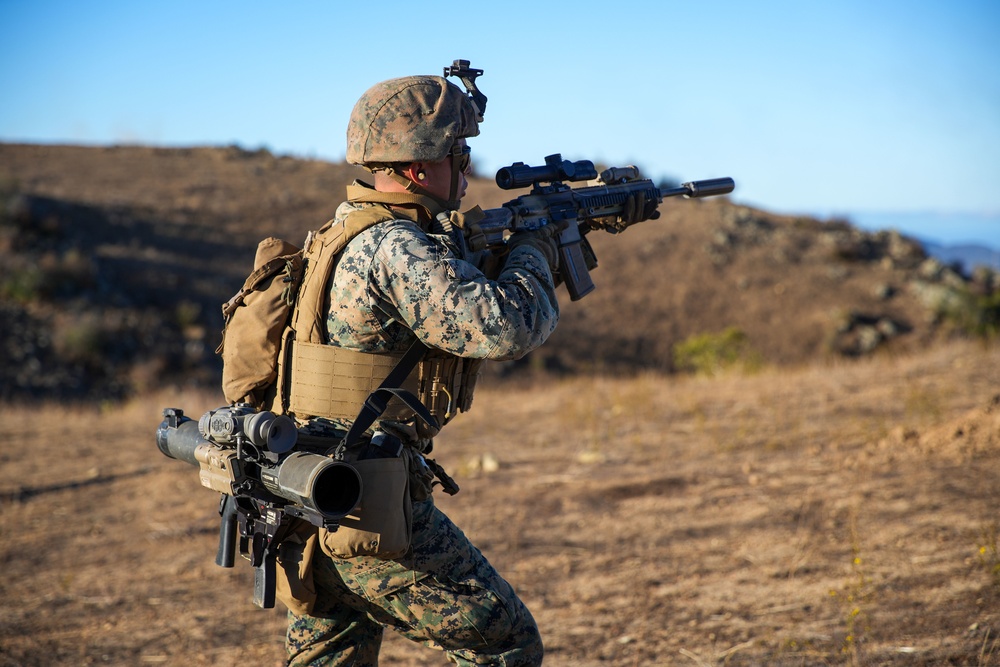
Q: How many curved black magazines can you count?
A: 1